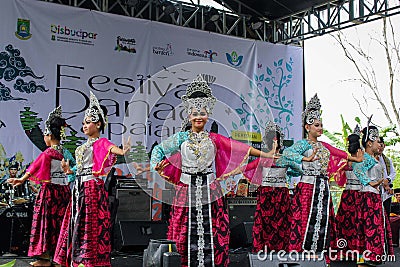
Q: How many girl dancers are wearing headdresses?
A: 7